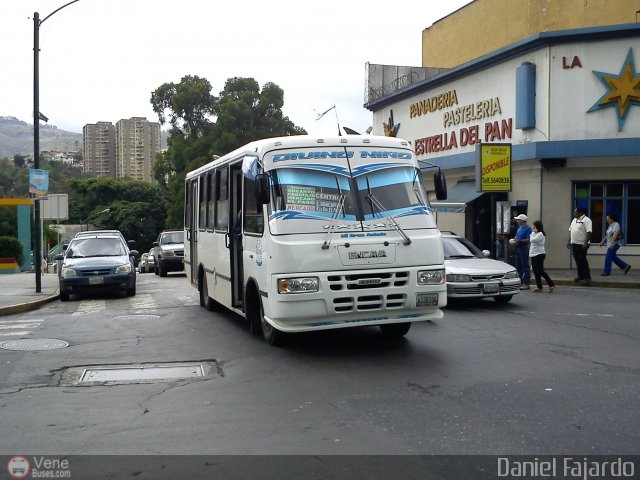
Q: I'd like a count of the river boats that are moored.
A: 0